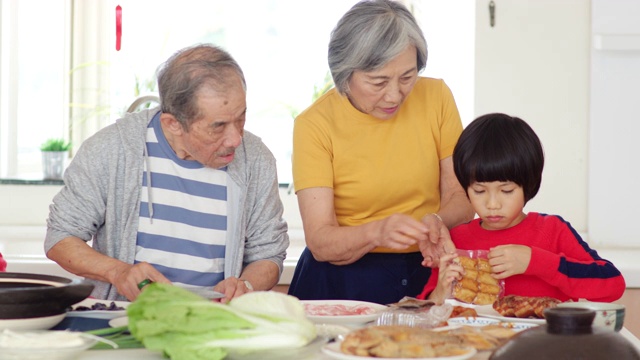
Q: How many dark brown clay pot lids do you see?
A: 1